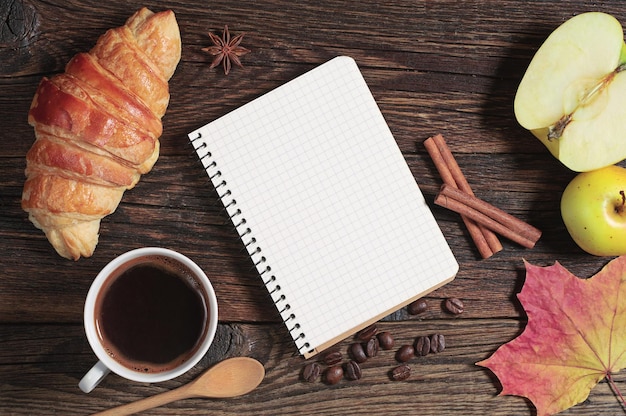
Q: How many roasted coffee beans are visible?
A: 14